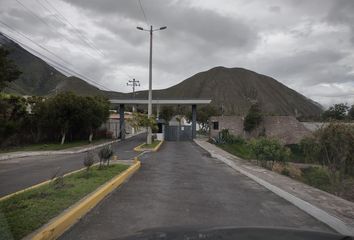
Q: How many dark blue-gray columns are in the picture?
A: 2